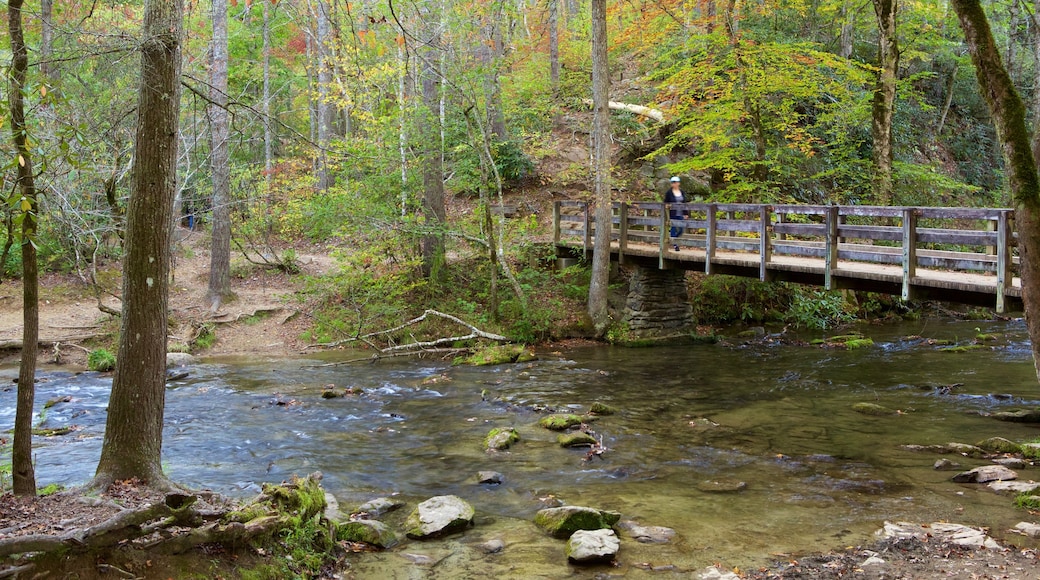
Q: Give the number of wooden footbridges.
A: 1